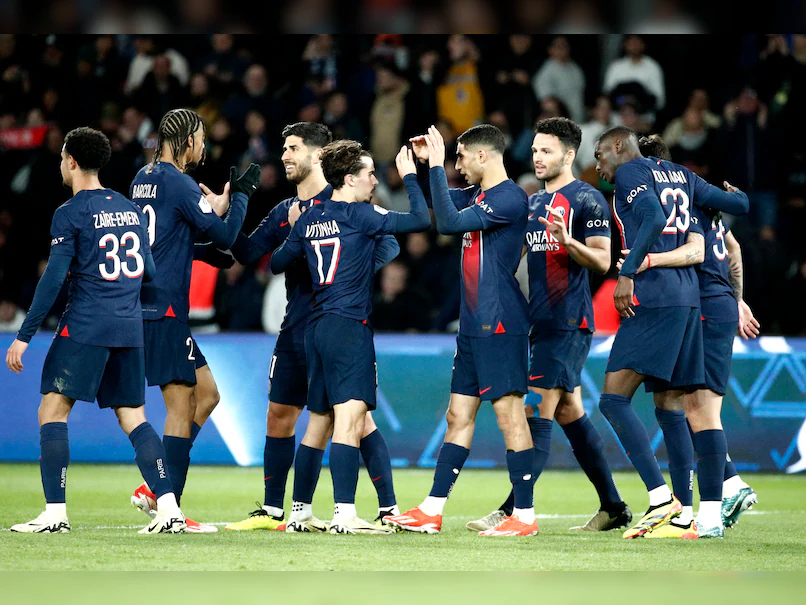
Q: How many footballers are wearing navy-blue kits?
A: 8